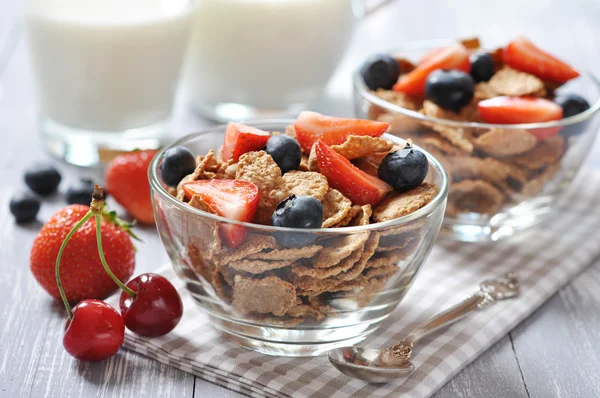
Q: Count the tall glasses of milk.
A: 2